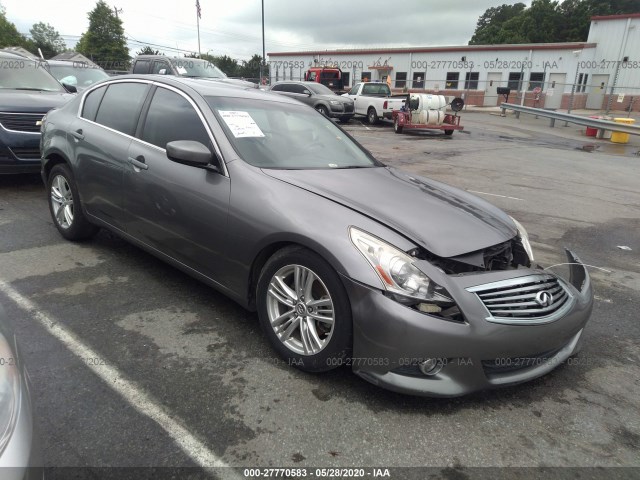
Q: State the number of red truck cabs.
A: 1